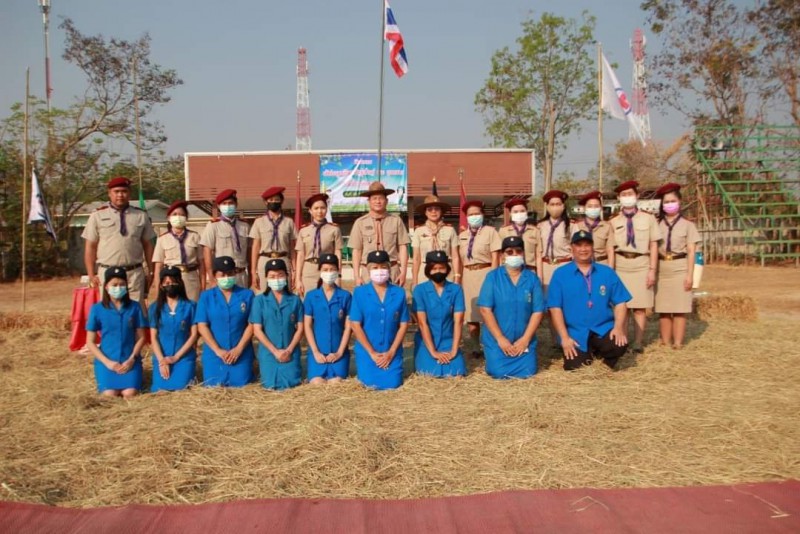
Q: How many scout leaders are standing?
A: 13